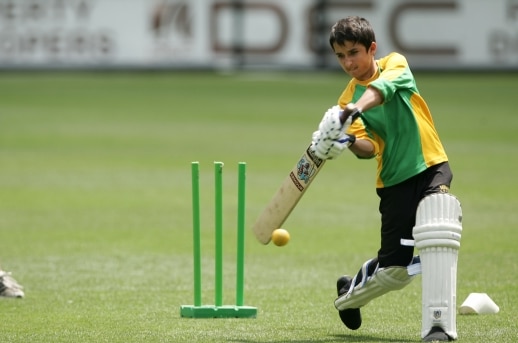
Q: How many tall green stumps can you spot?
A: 3